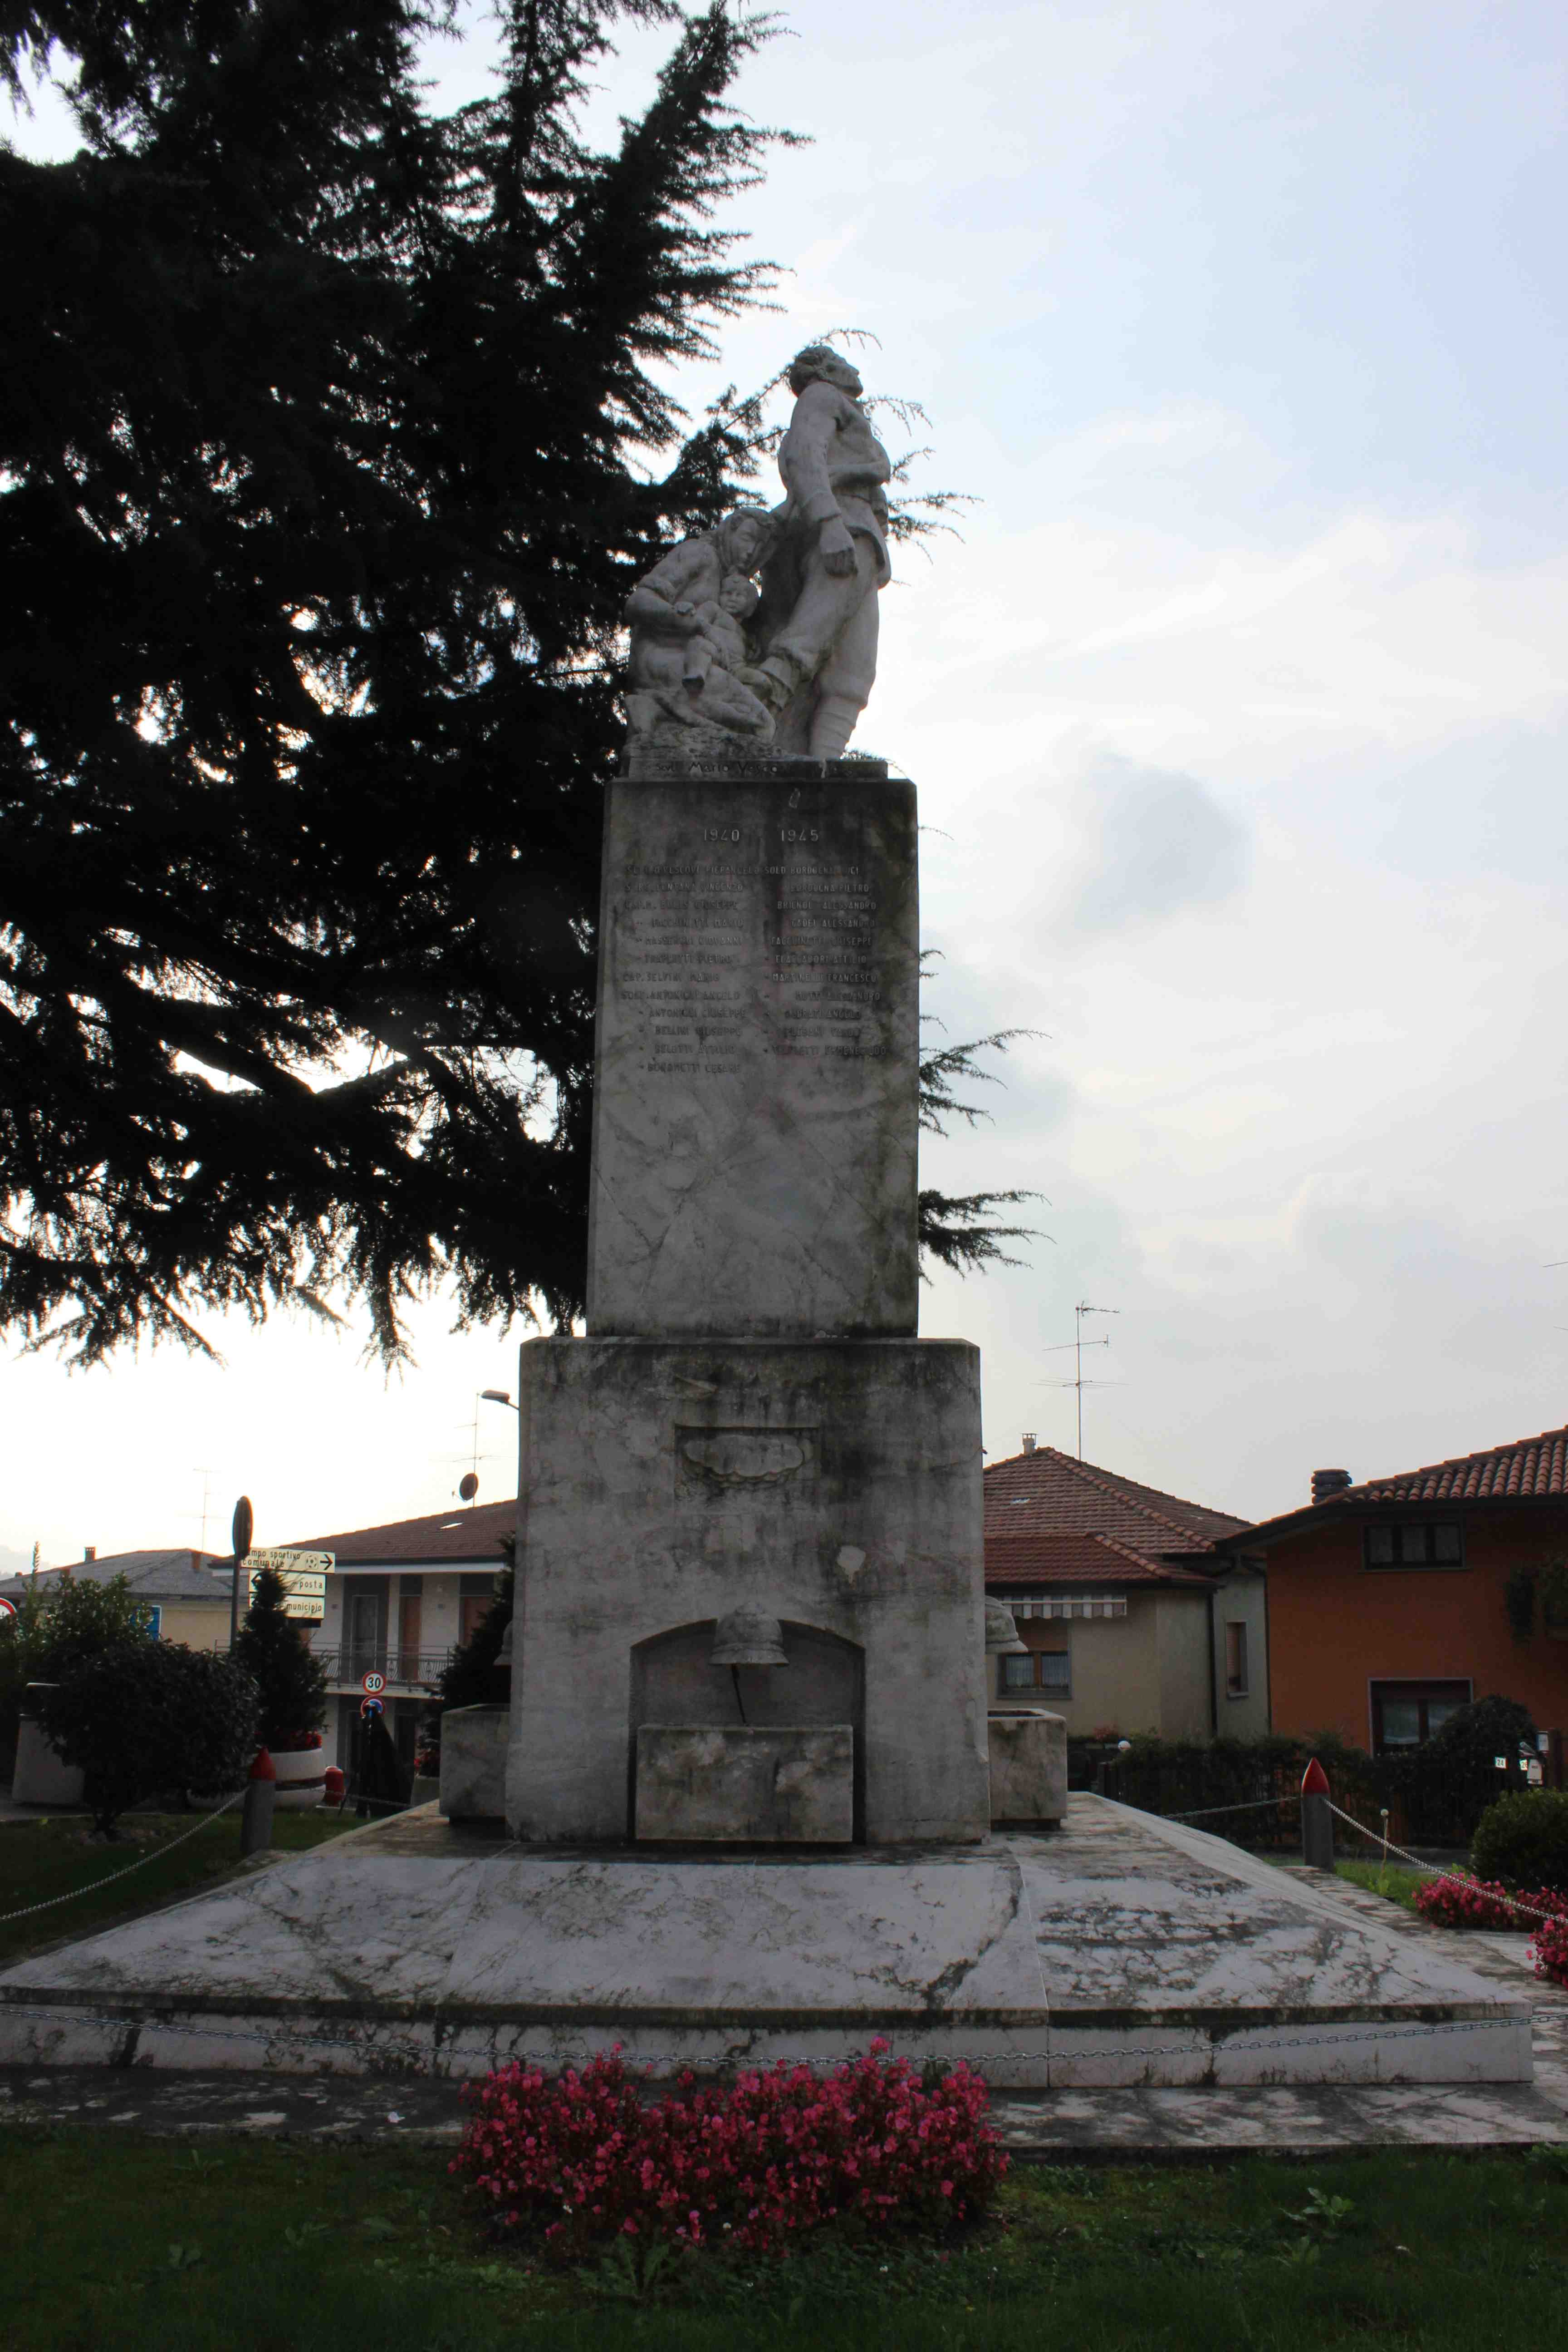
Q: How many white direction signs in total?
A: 3